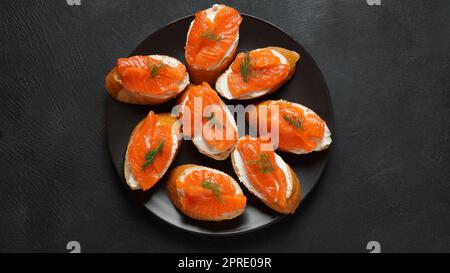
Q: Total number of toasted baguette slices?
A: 8